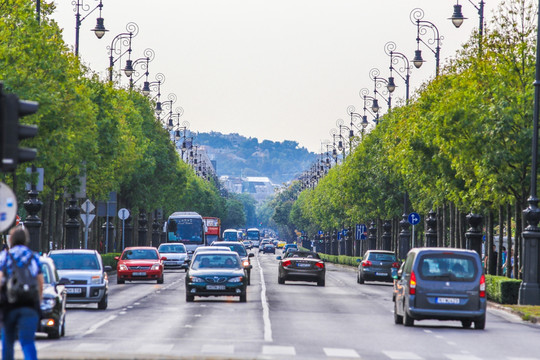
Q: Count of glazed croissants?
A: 0